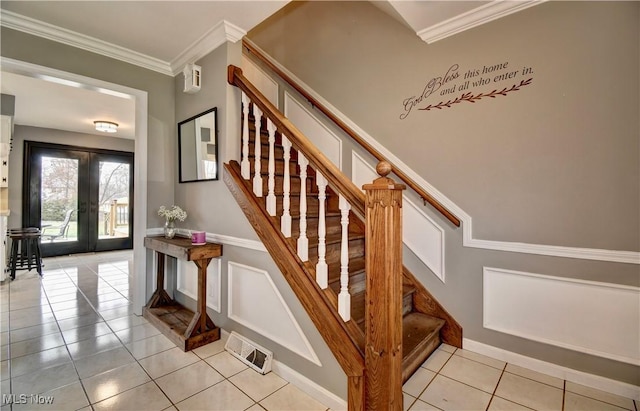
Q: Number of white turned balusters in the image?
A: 7